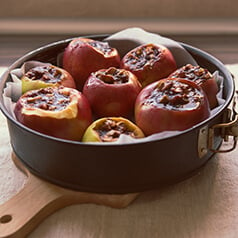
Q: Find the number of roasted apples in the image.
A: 8